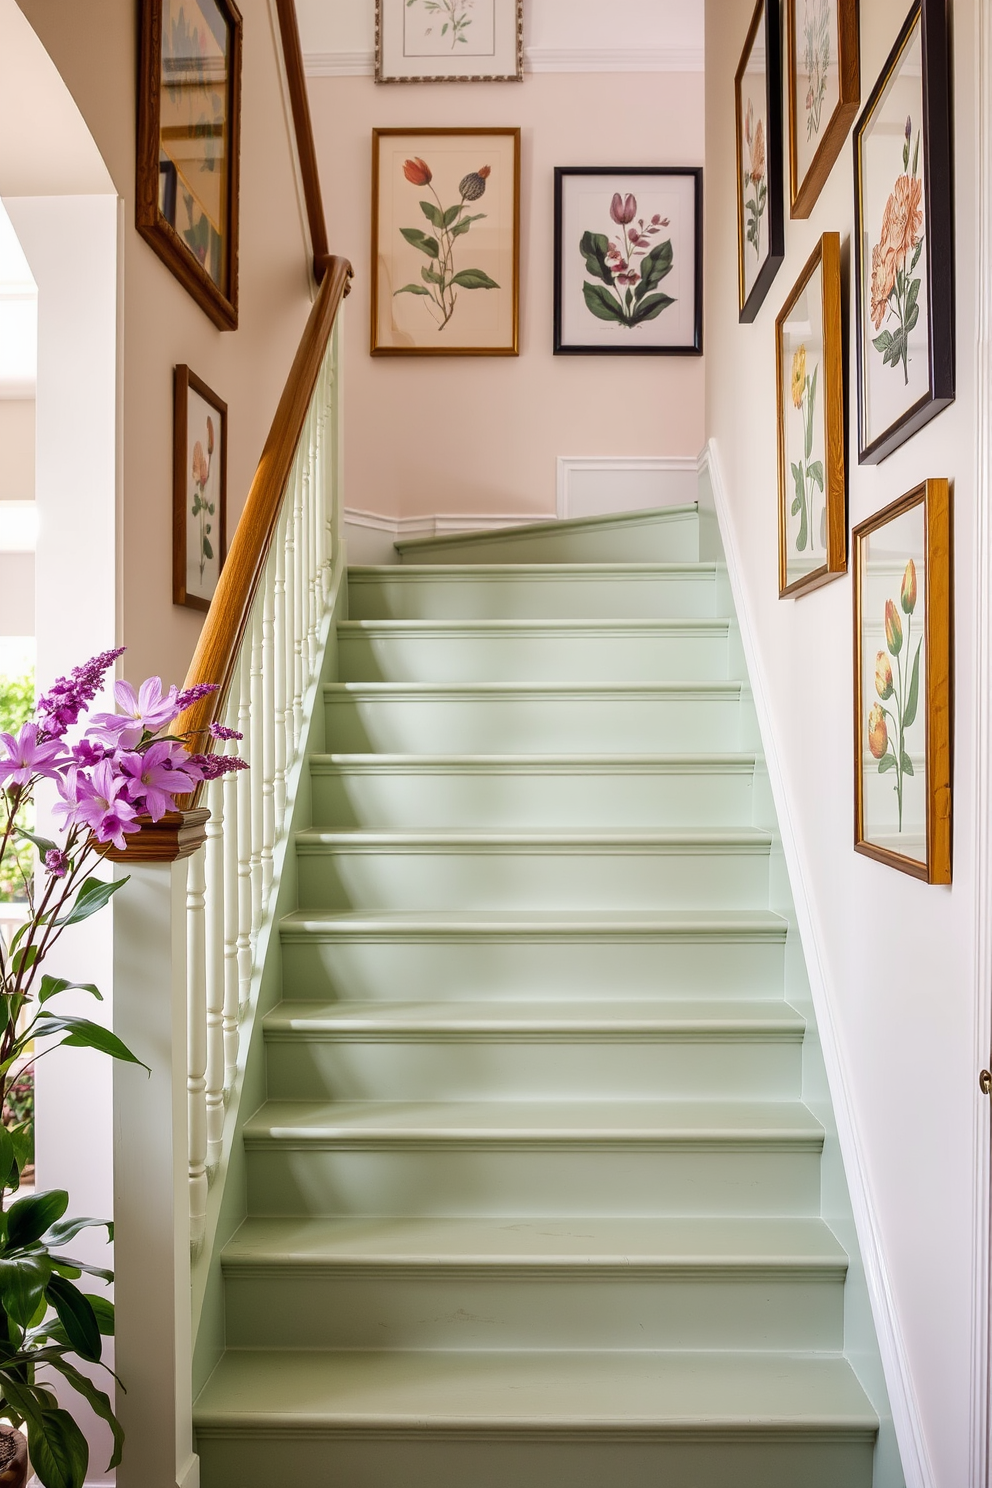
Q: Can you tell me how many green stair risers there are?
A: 11